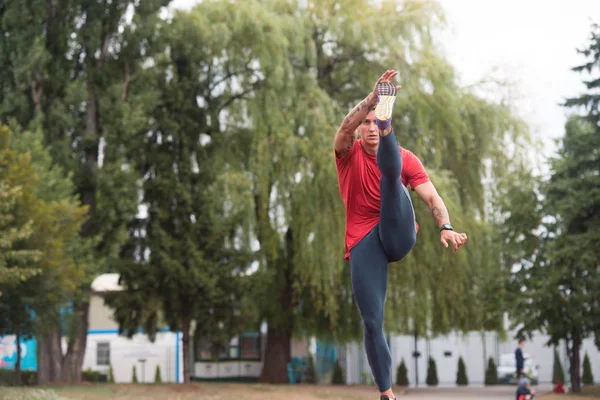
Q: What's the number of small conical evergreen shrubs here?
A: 11